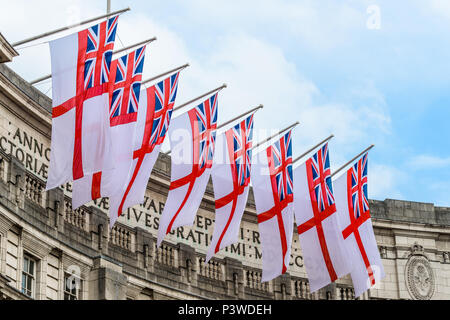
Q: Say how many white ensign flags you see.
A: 8